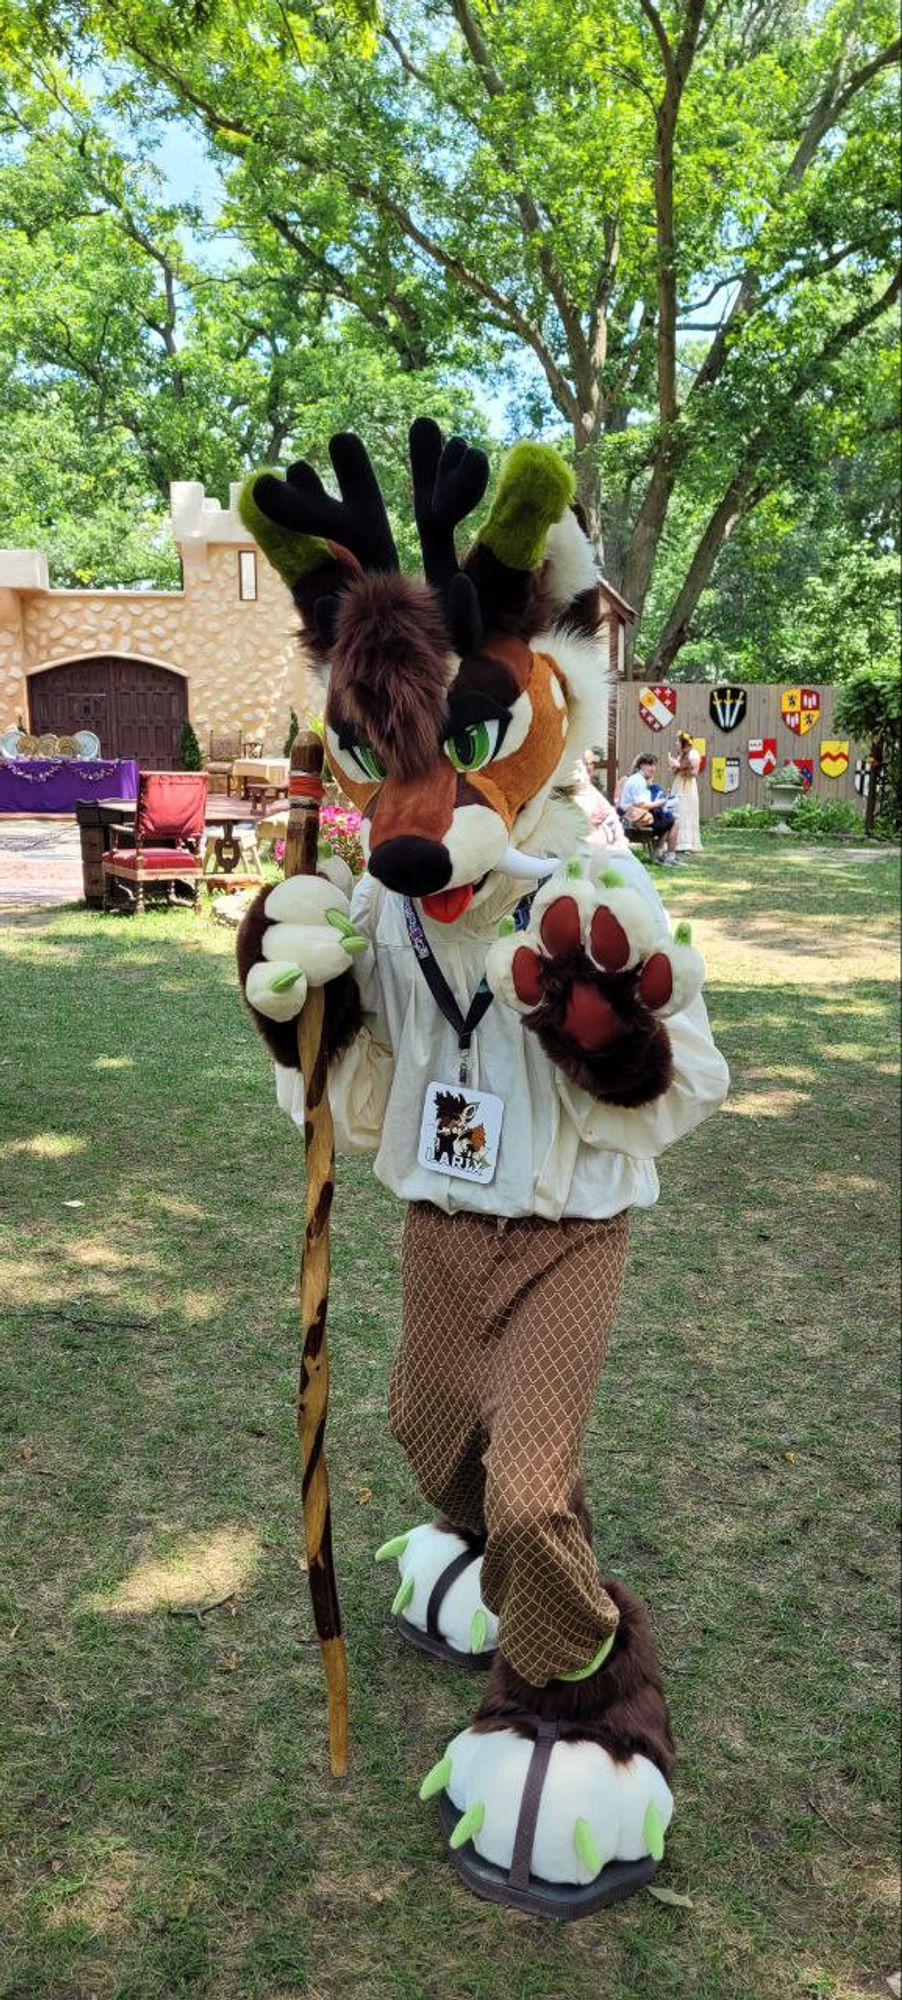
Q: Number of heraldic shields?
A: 9